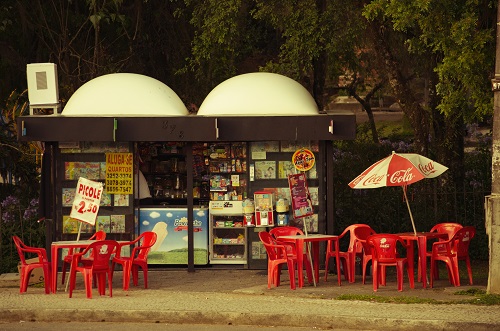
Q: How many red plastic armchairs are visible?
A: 11